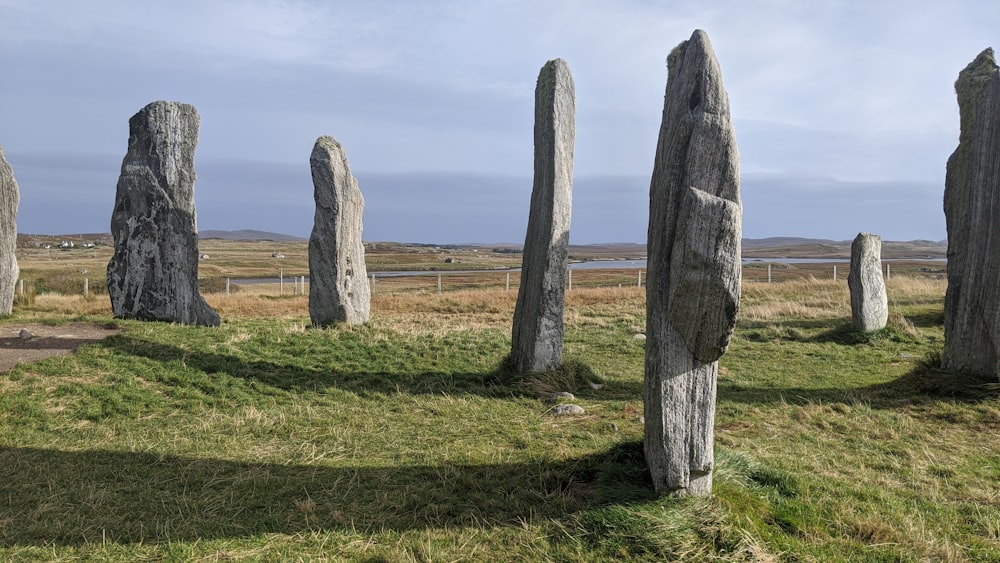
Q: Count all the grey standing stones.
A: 7